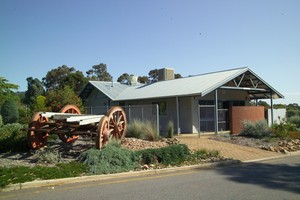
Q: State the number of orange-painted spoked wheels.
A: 4